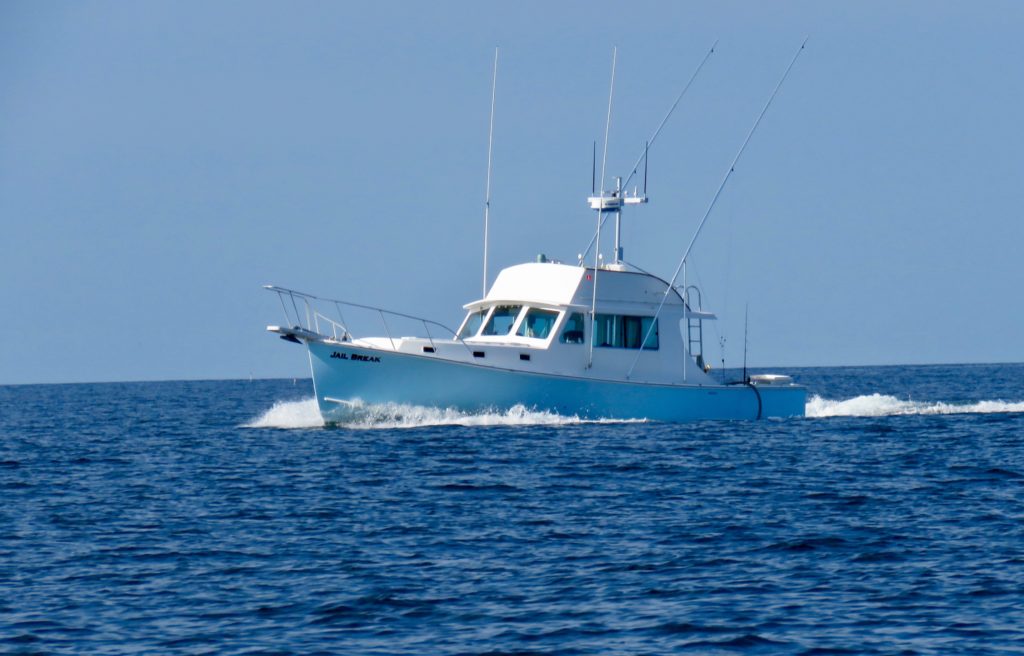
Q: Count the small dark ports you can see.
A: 3